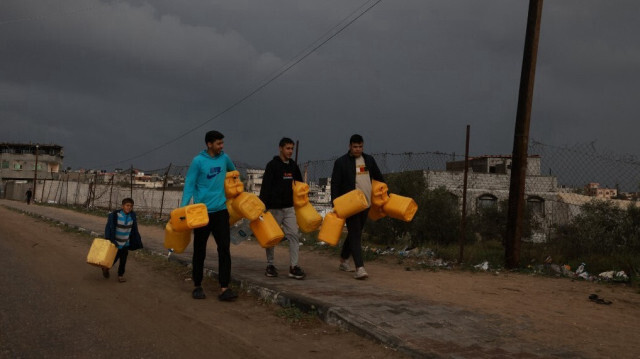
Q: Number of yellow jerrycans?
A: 14